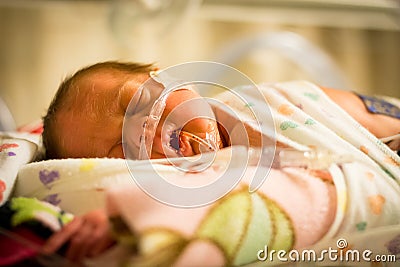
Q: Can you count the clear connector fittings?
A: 1